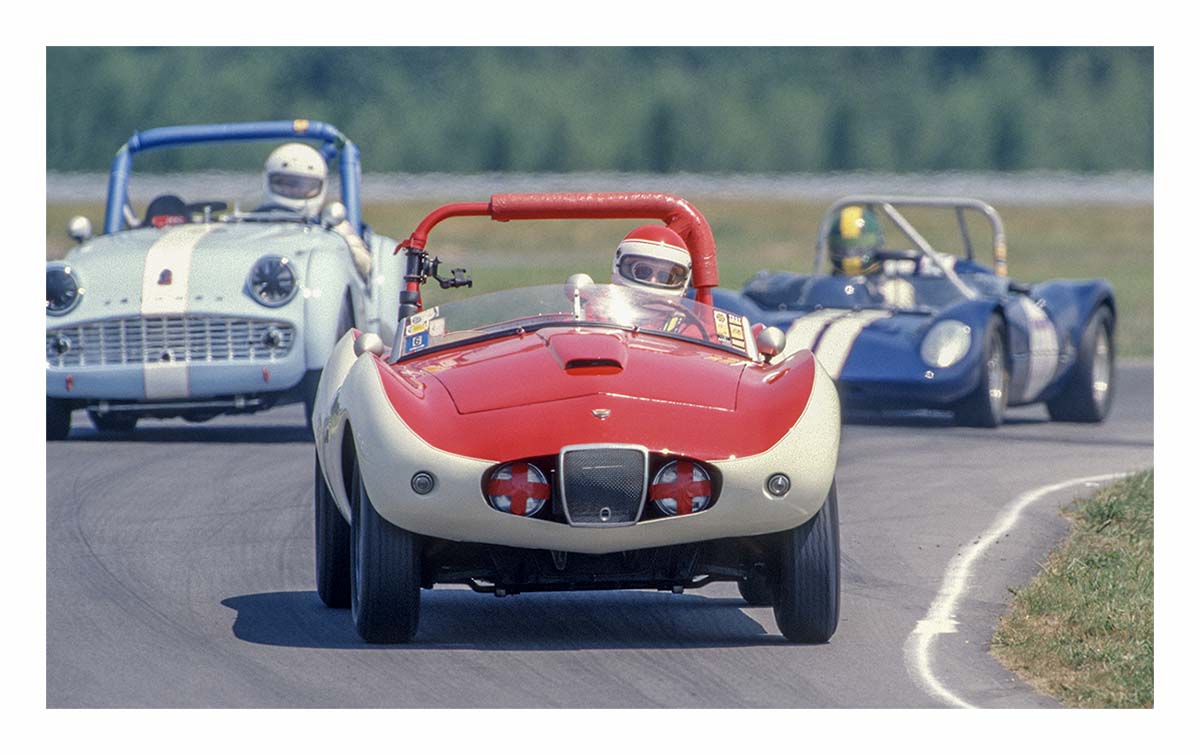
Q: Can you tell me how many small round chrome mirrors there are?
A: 5